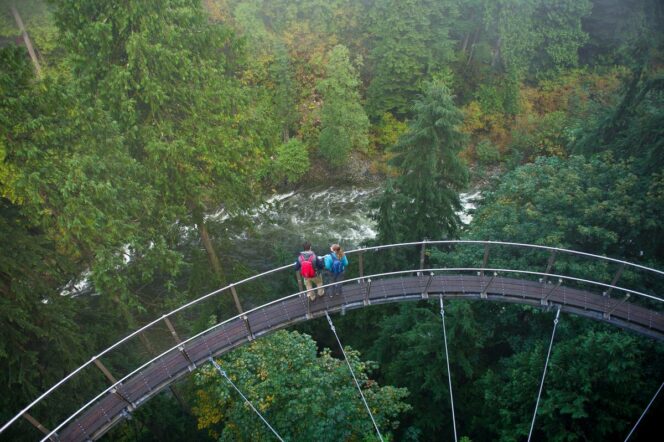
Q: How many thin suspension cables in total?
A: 5